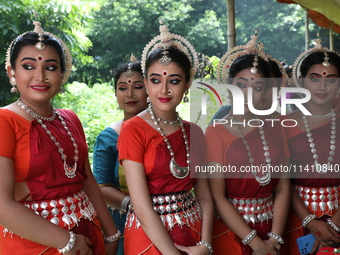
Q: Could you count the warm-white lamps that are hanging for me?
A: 0